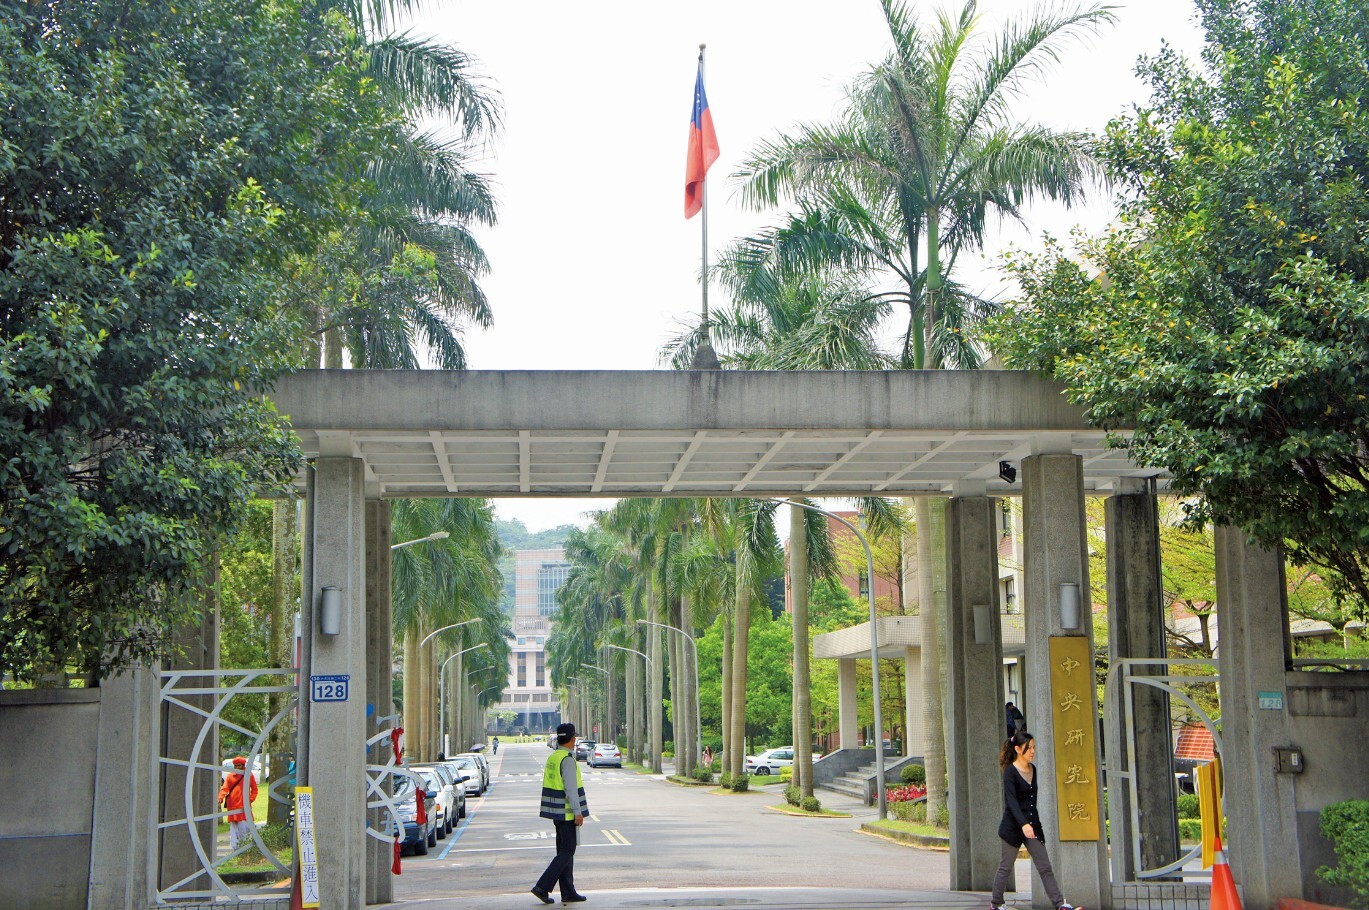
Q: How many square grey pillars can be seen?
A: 8